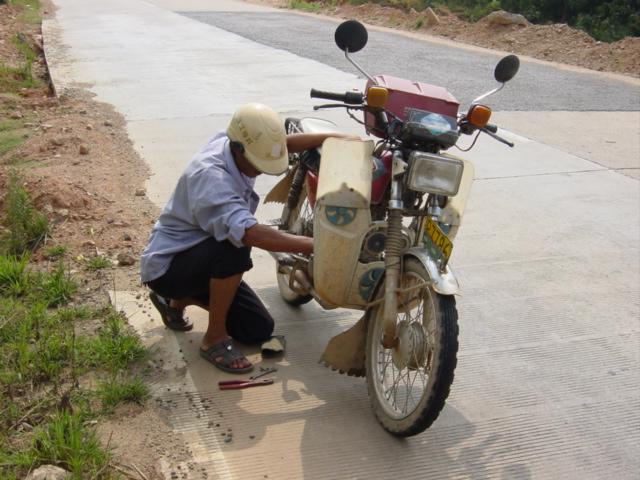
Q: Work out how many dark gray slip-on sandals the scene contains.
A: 2